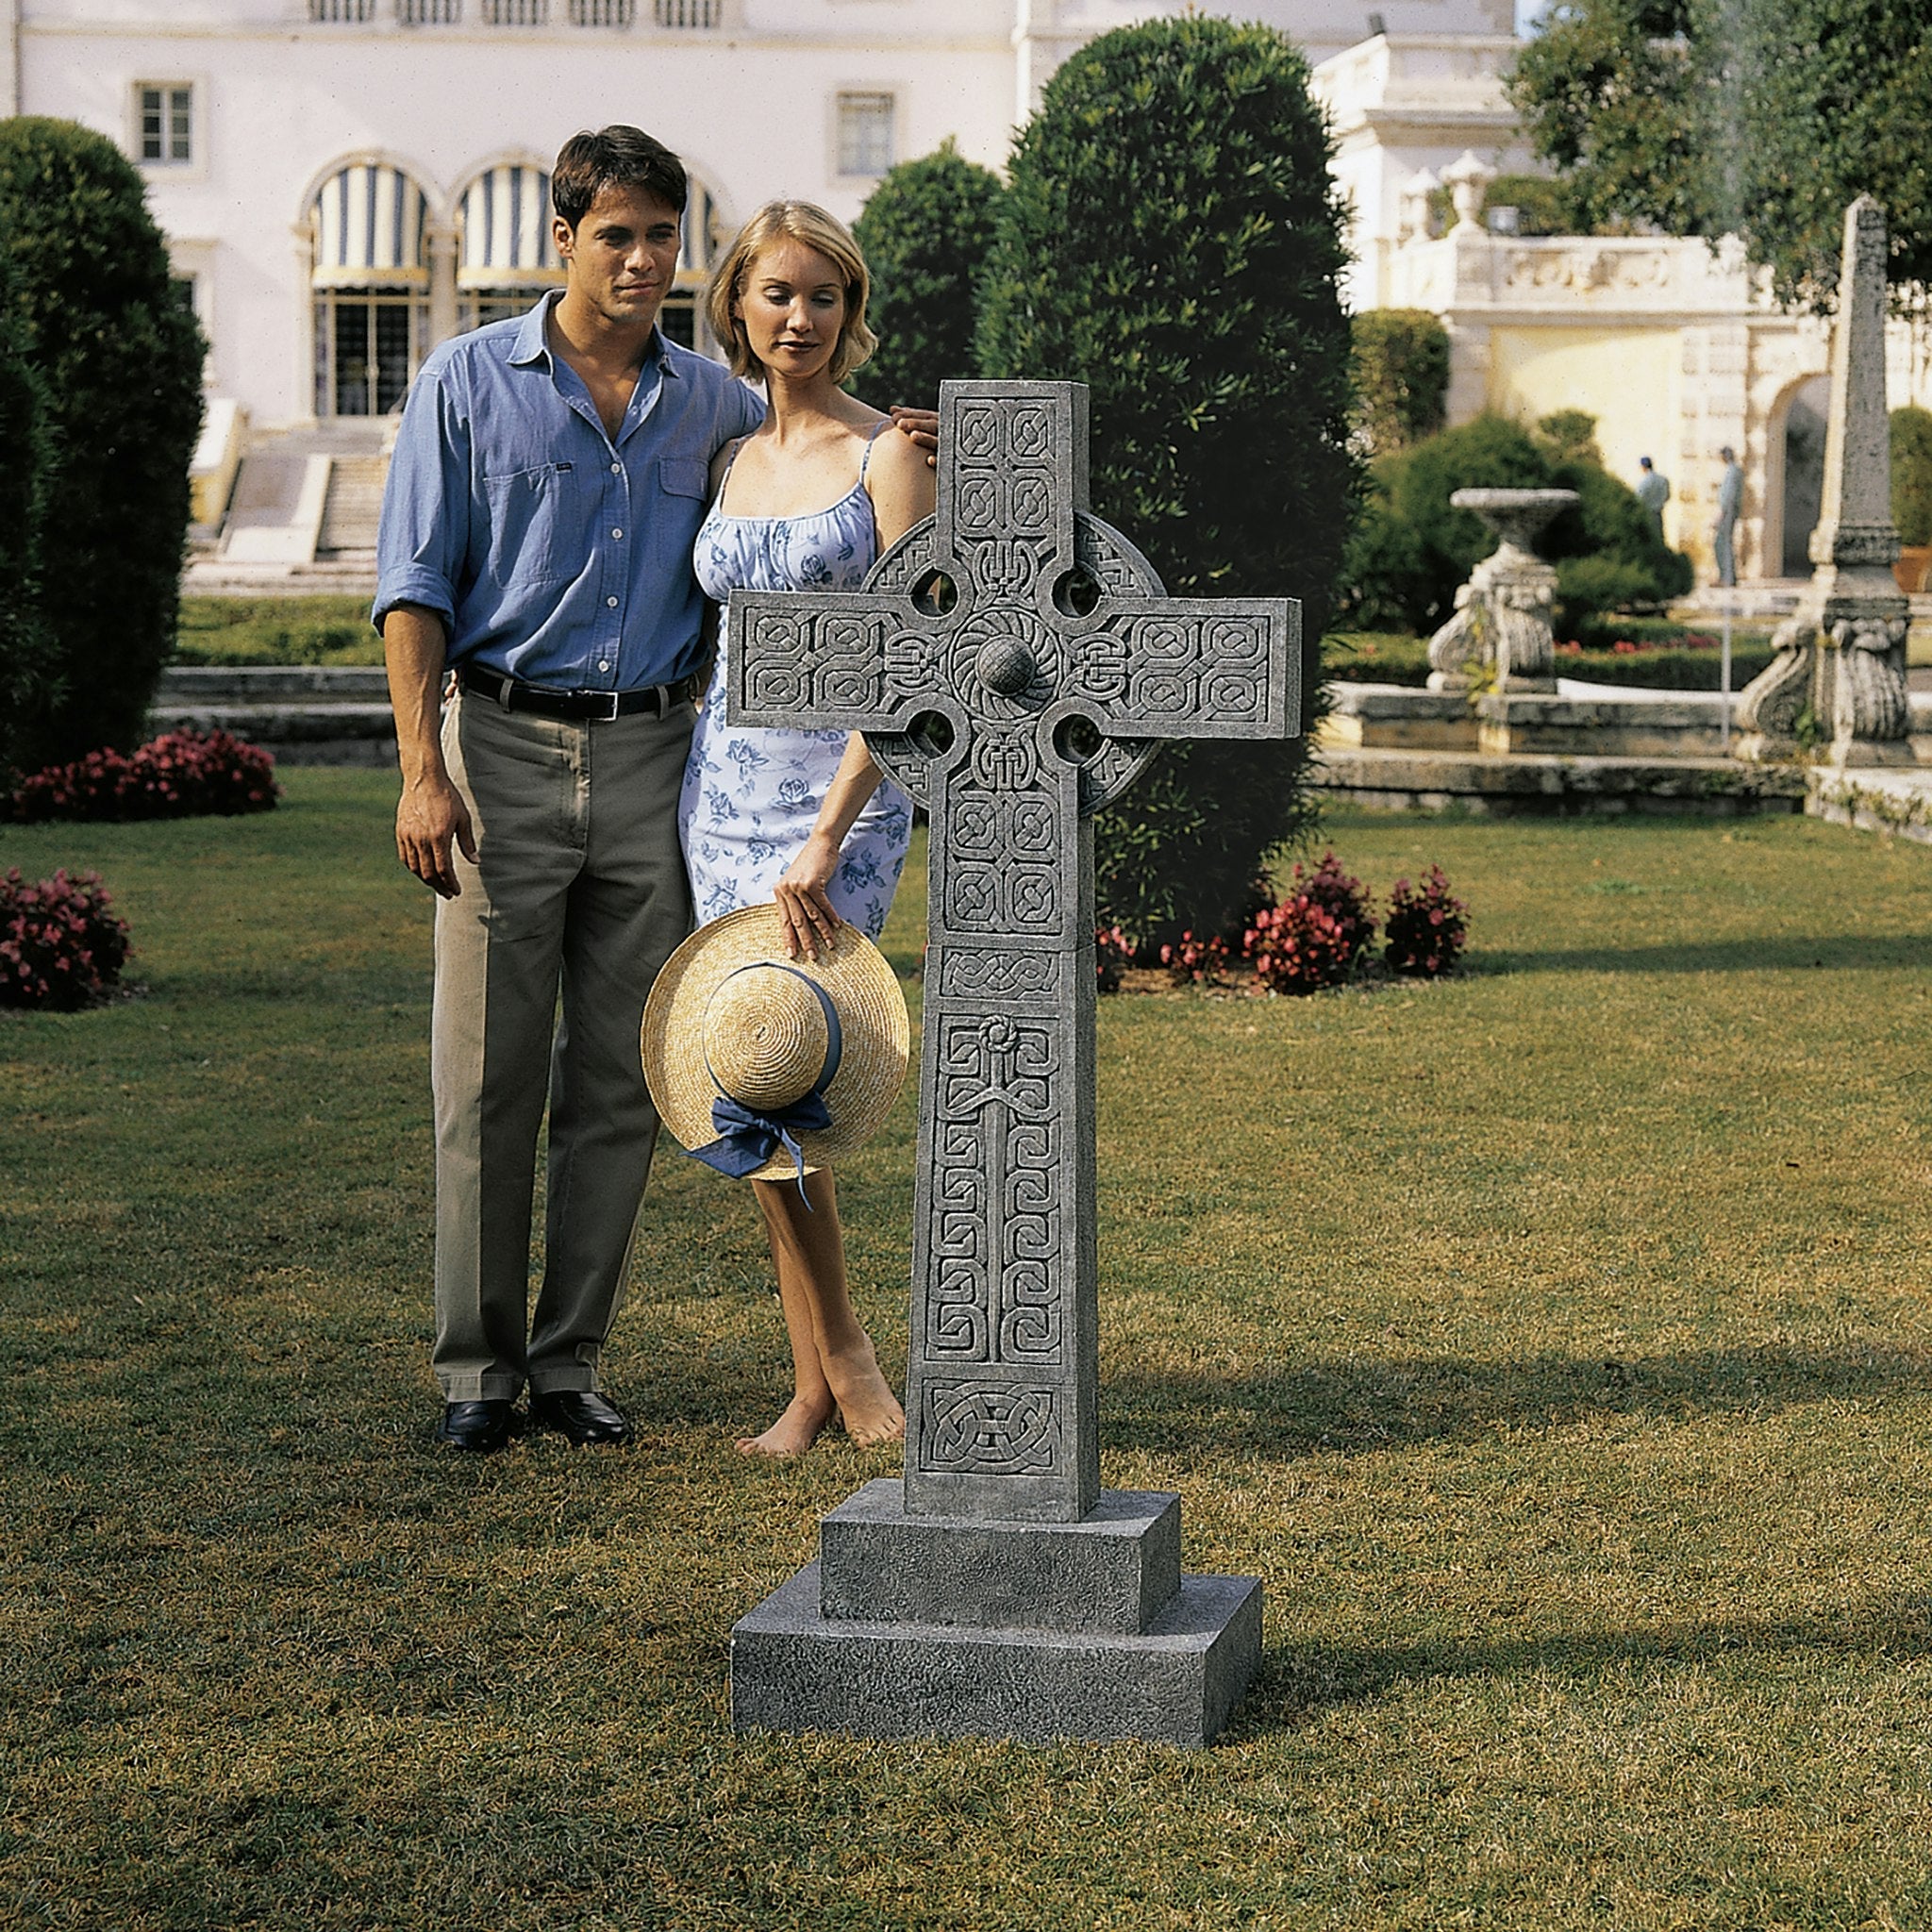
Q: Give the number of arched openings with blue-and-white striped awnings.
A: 3